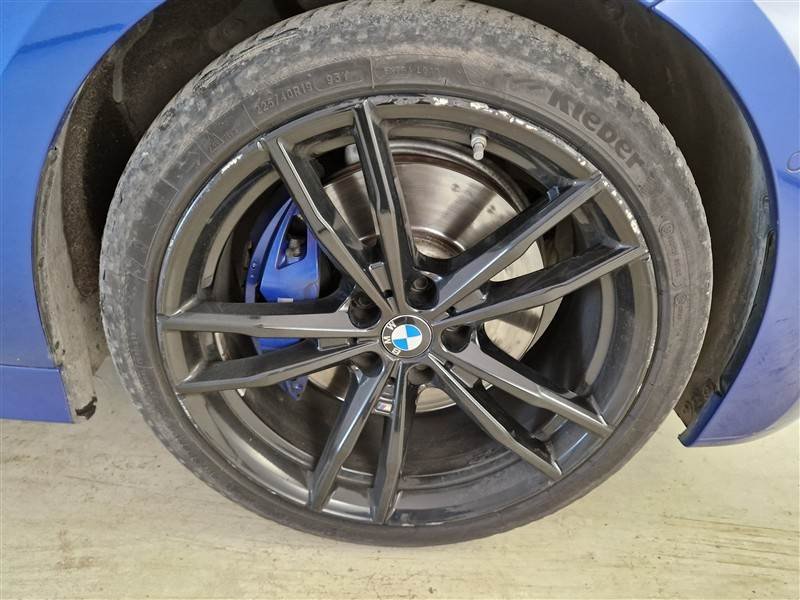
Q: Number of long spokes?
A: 10